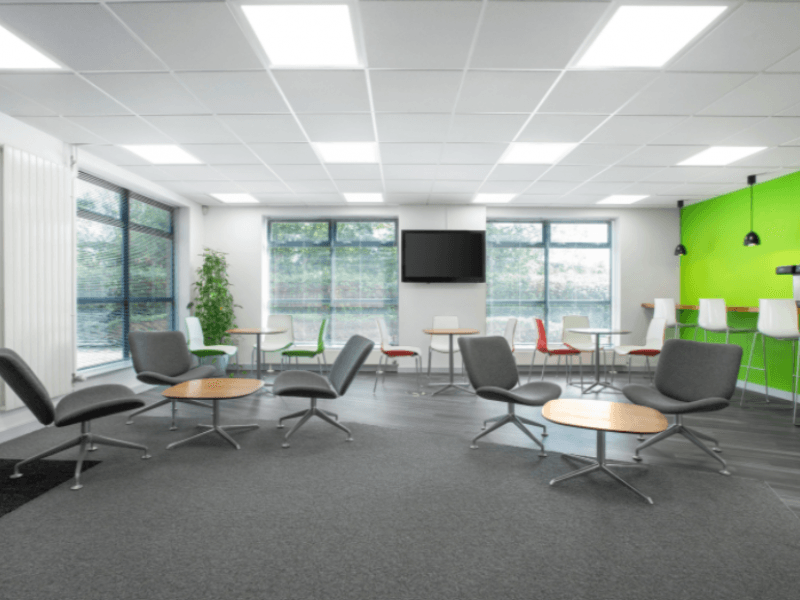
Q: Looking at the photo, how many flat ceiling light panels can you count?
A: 11